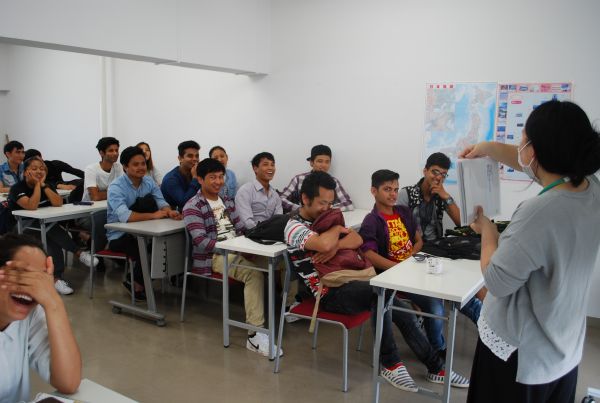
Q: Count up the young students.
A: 15